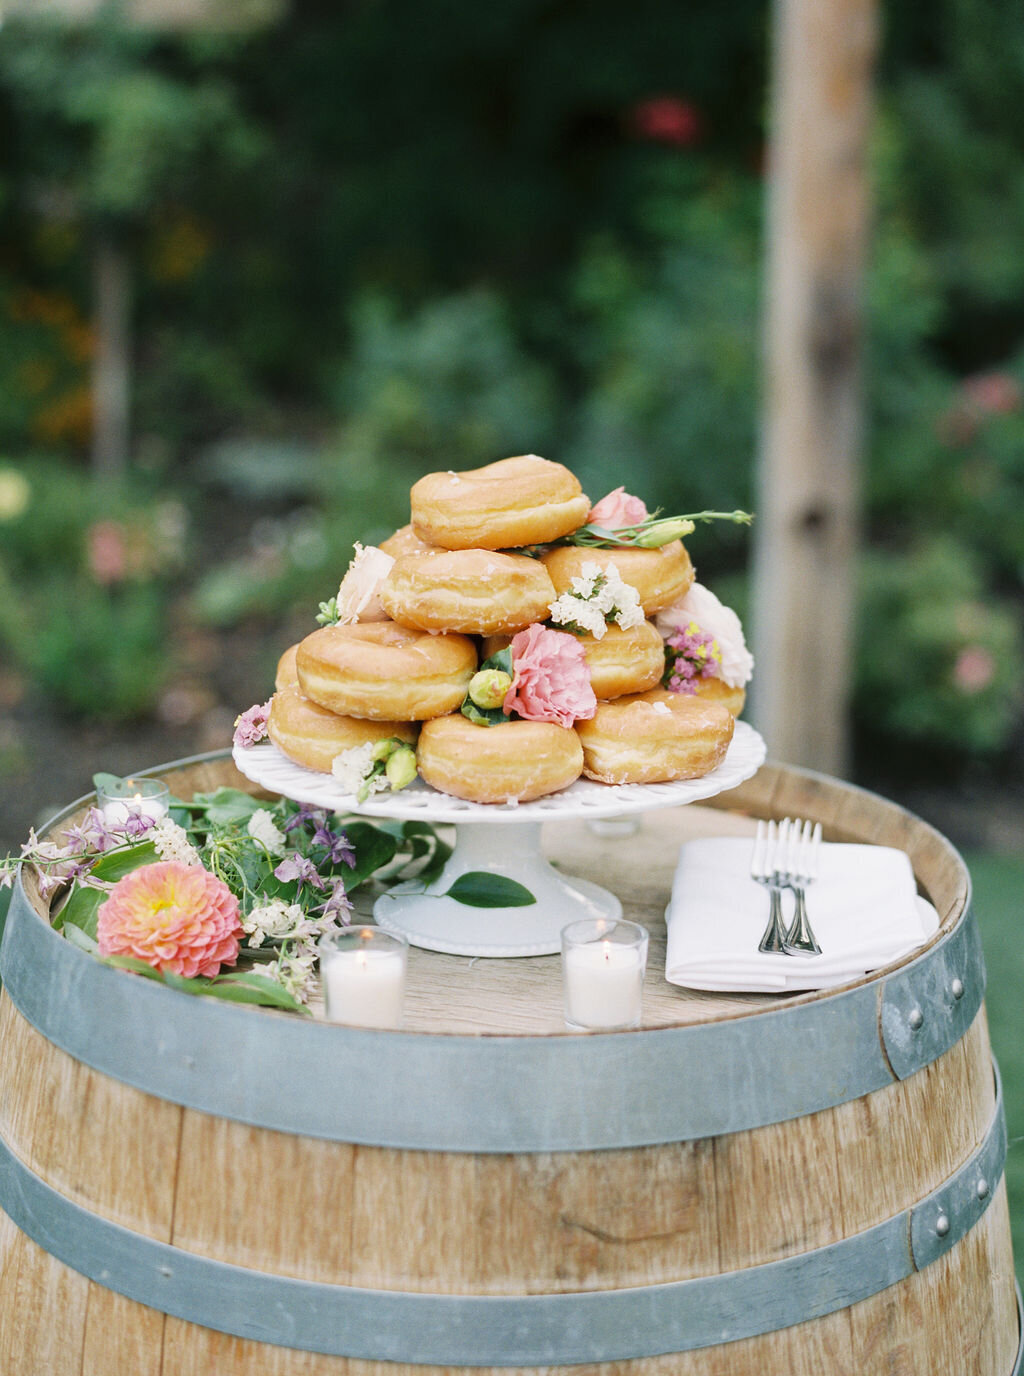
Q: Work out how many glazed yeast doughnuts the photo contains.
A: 11